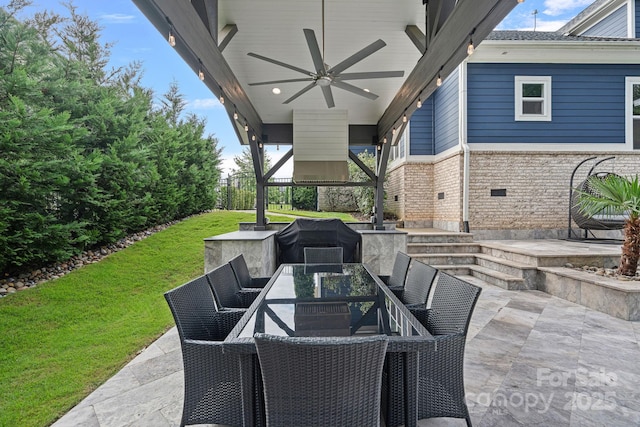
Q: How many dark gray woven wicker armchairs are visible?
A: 8